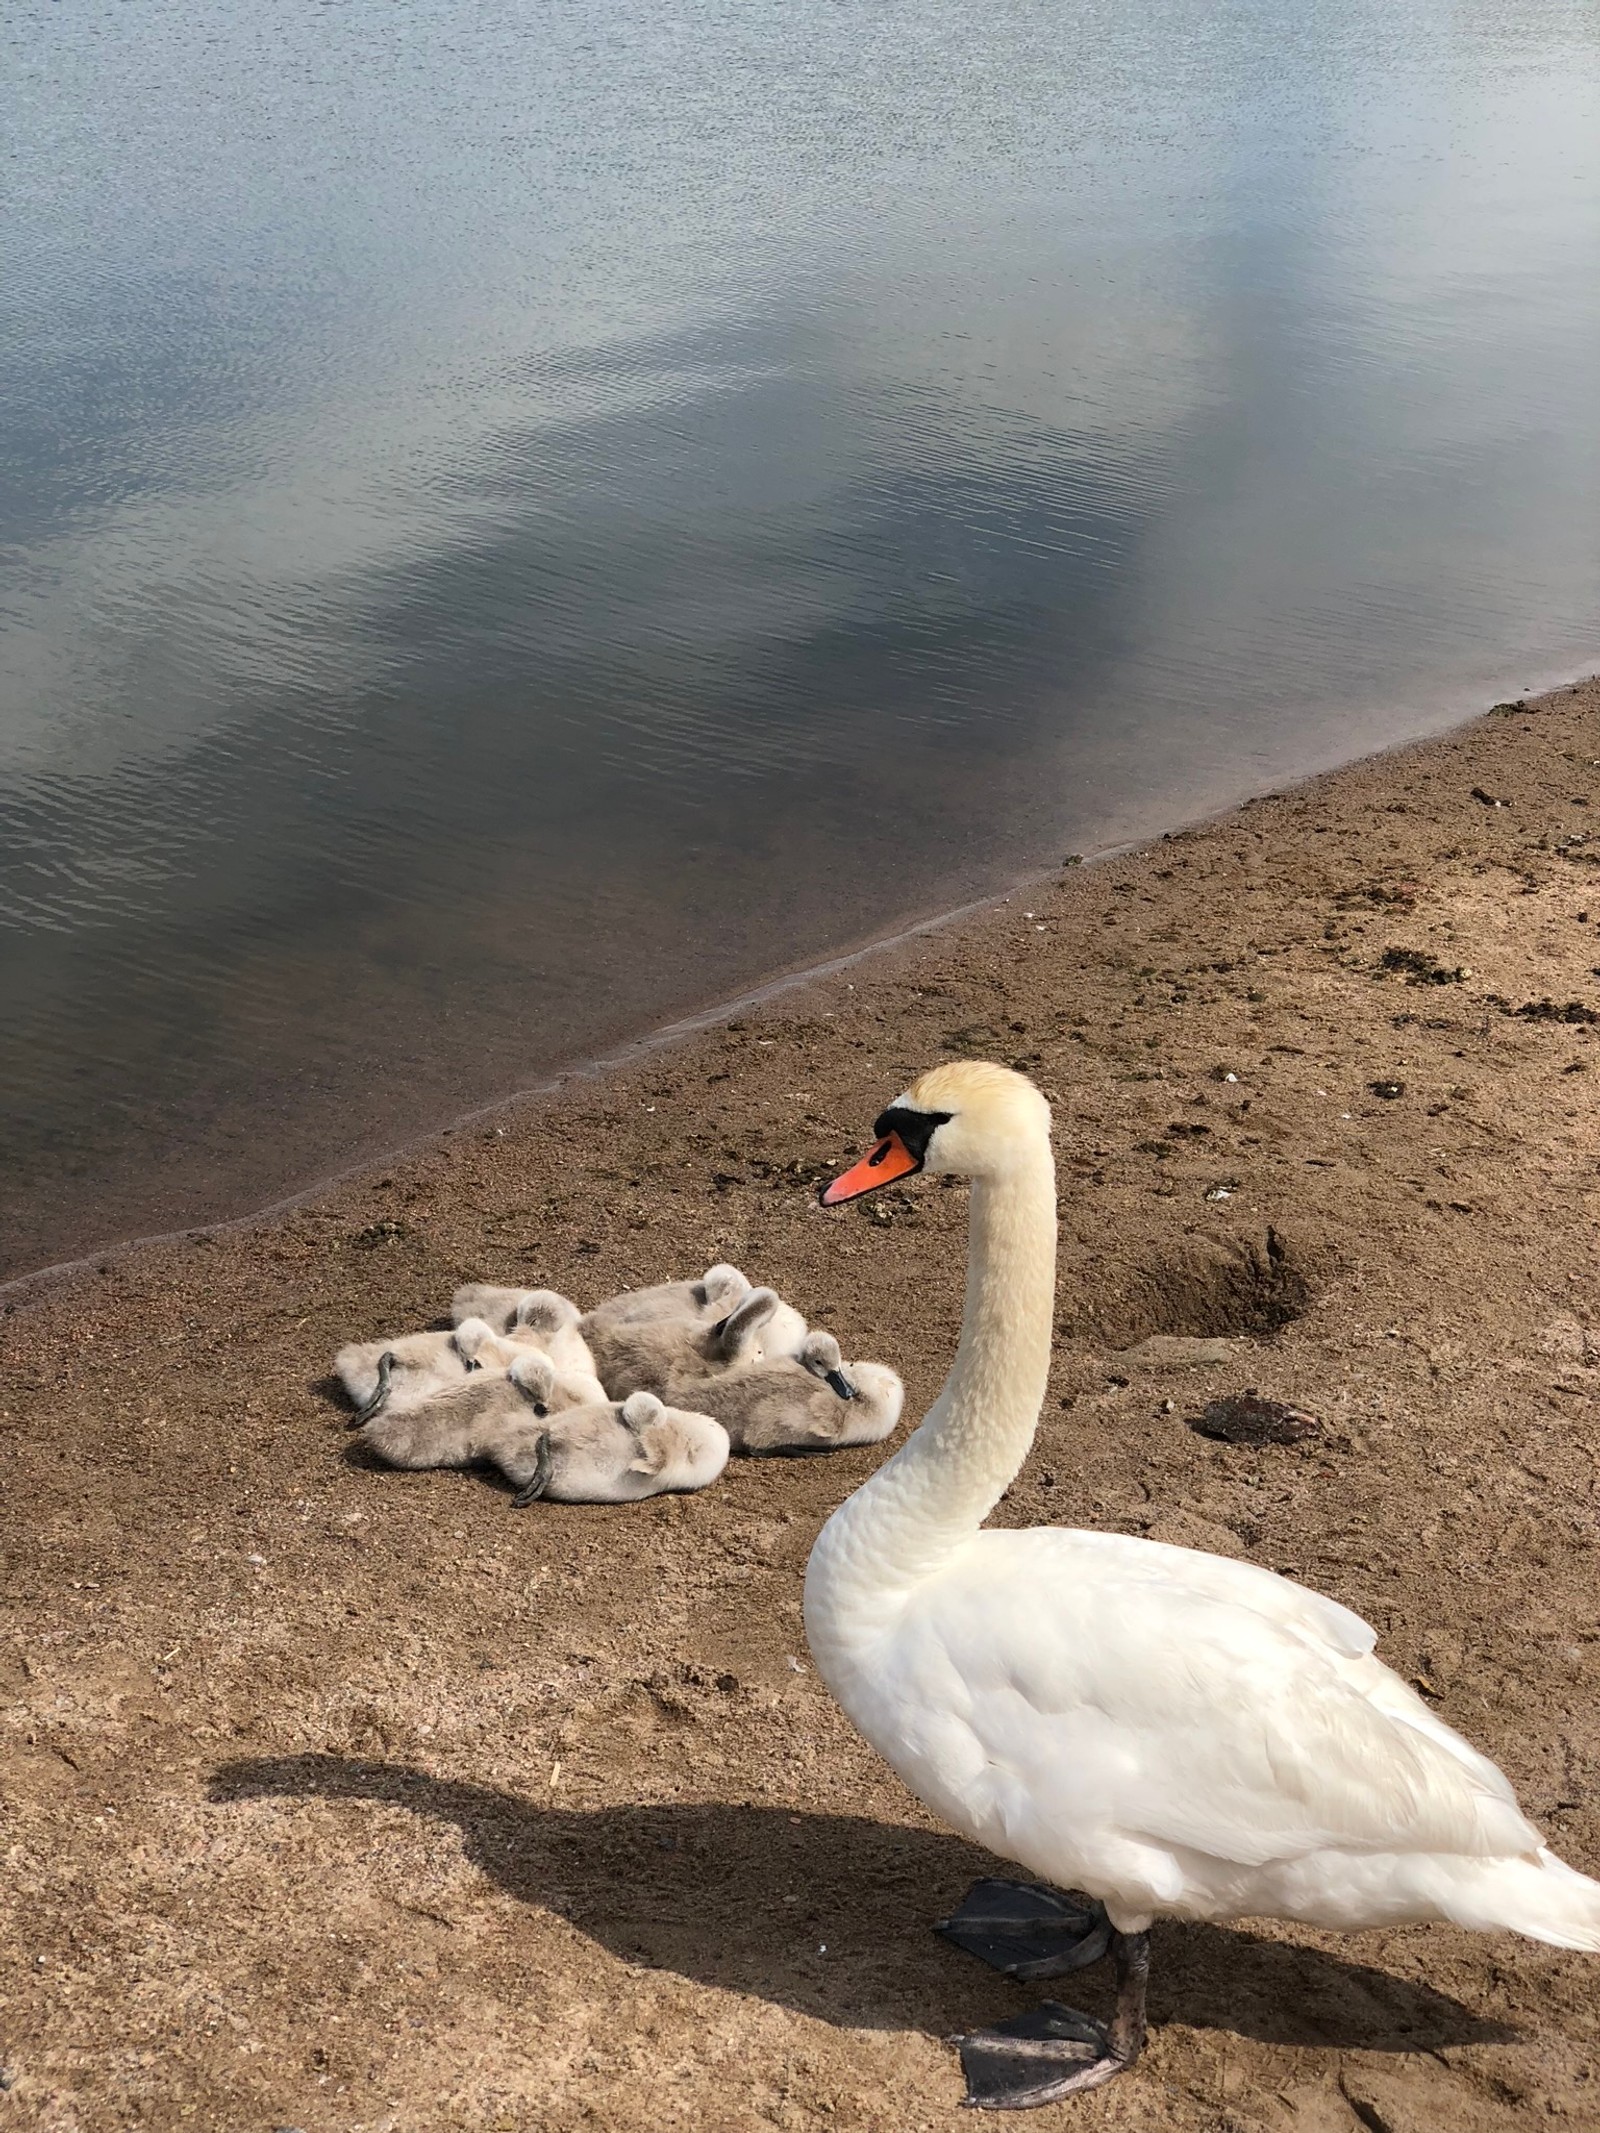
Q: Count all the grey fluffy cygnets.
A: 7